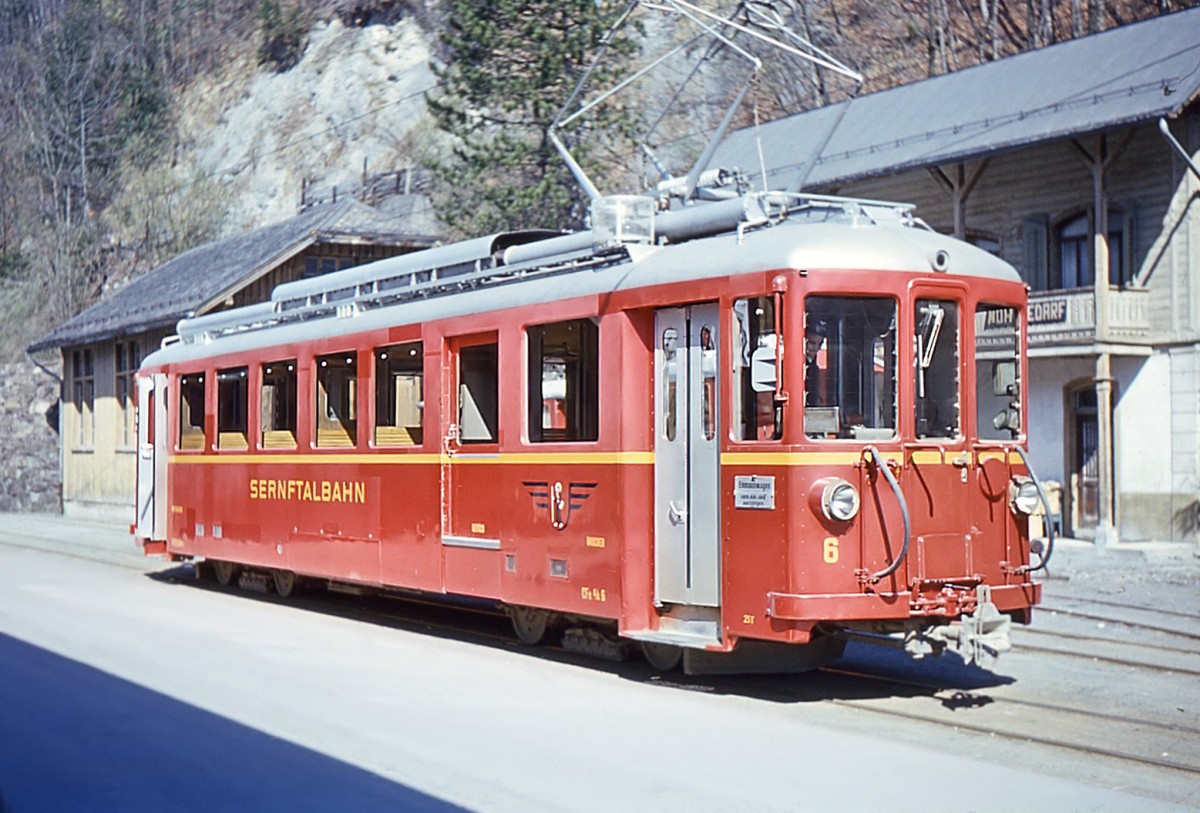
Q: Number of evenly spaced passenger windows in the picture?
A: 5